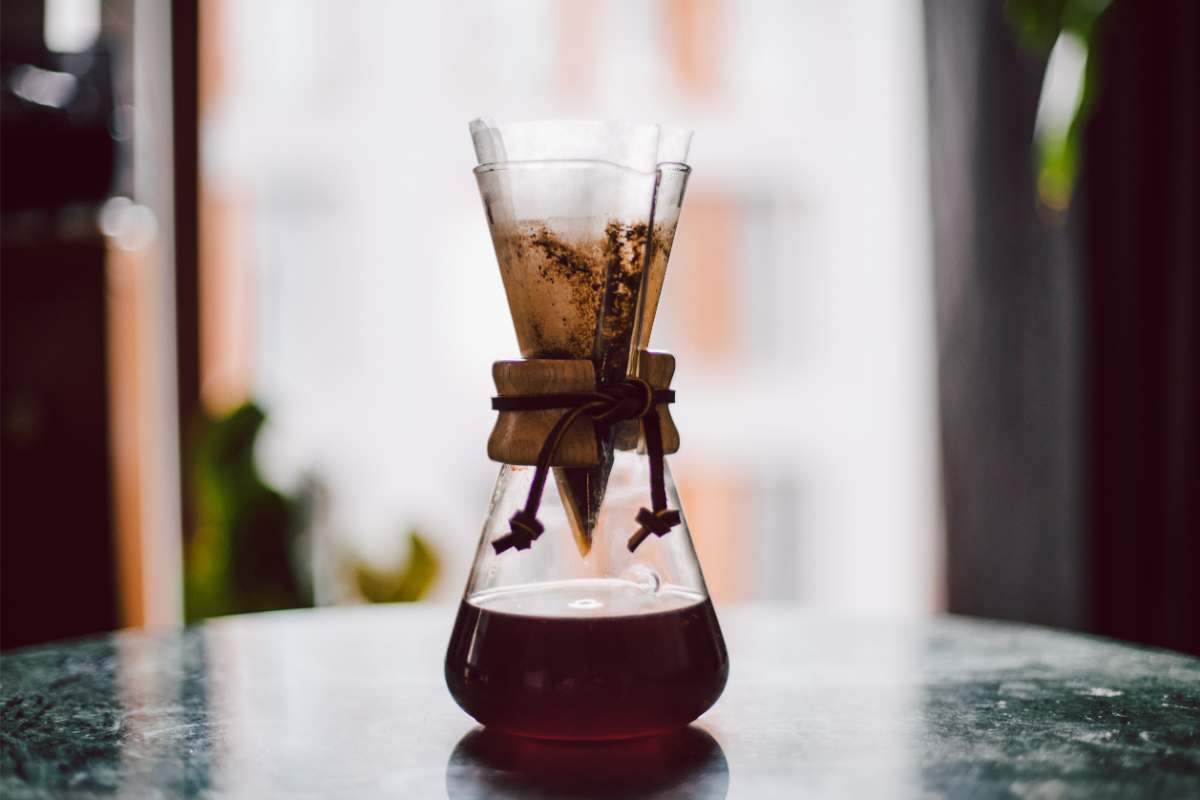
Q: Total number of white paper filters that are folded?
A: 1